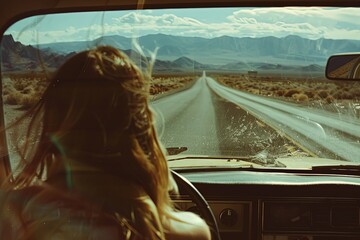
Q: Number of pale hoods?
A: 1